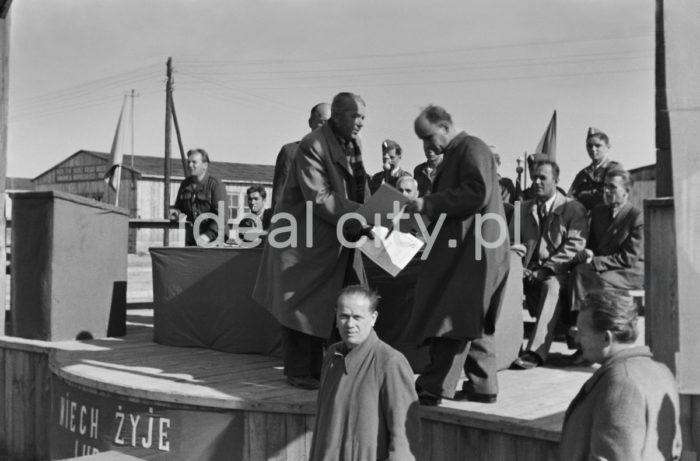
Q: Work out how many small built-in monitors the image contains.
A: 0